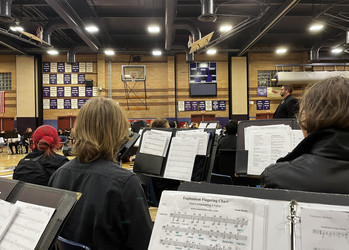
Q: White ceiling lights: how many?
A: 11